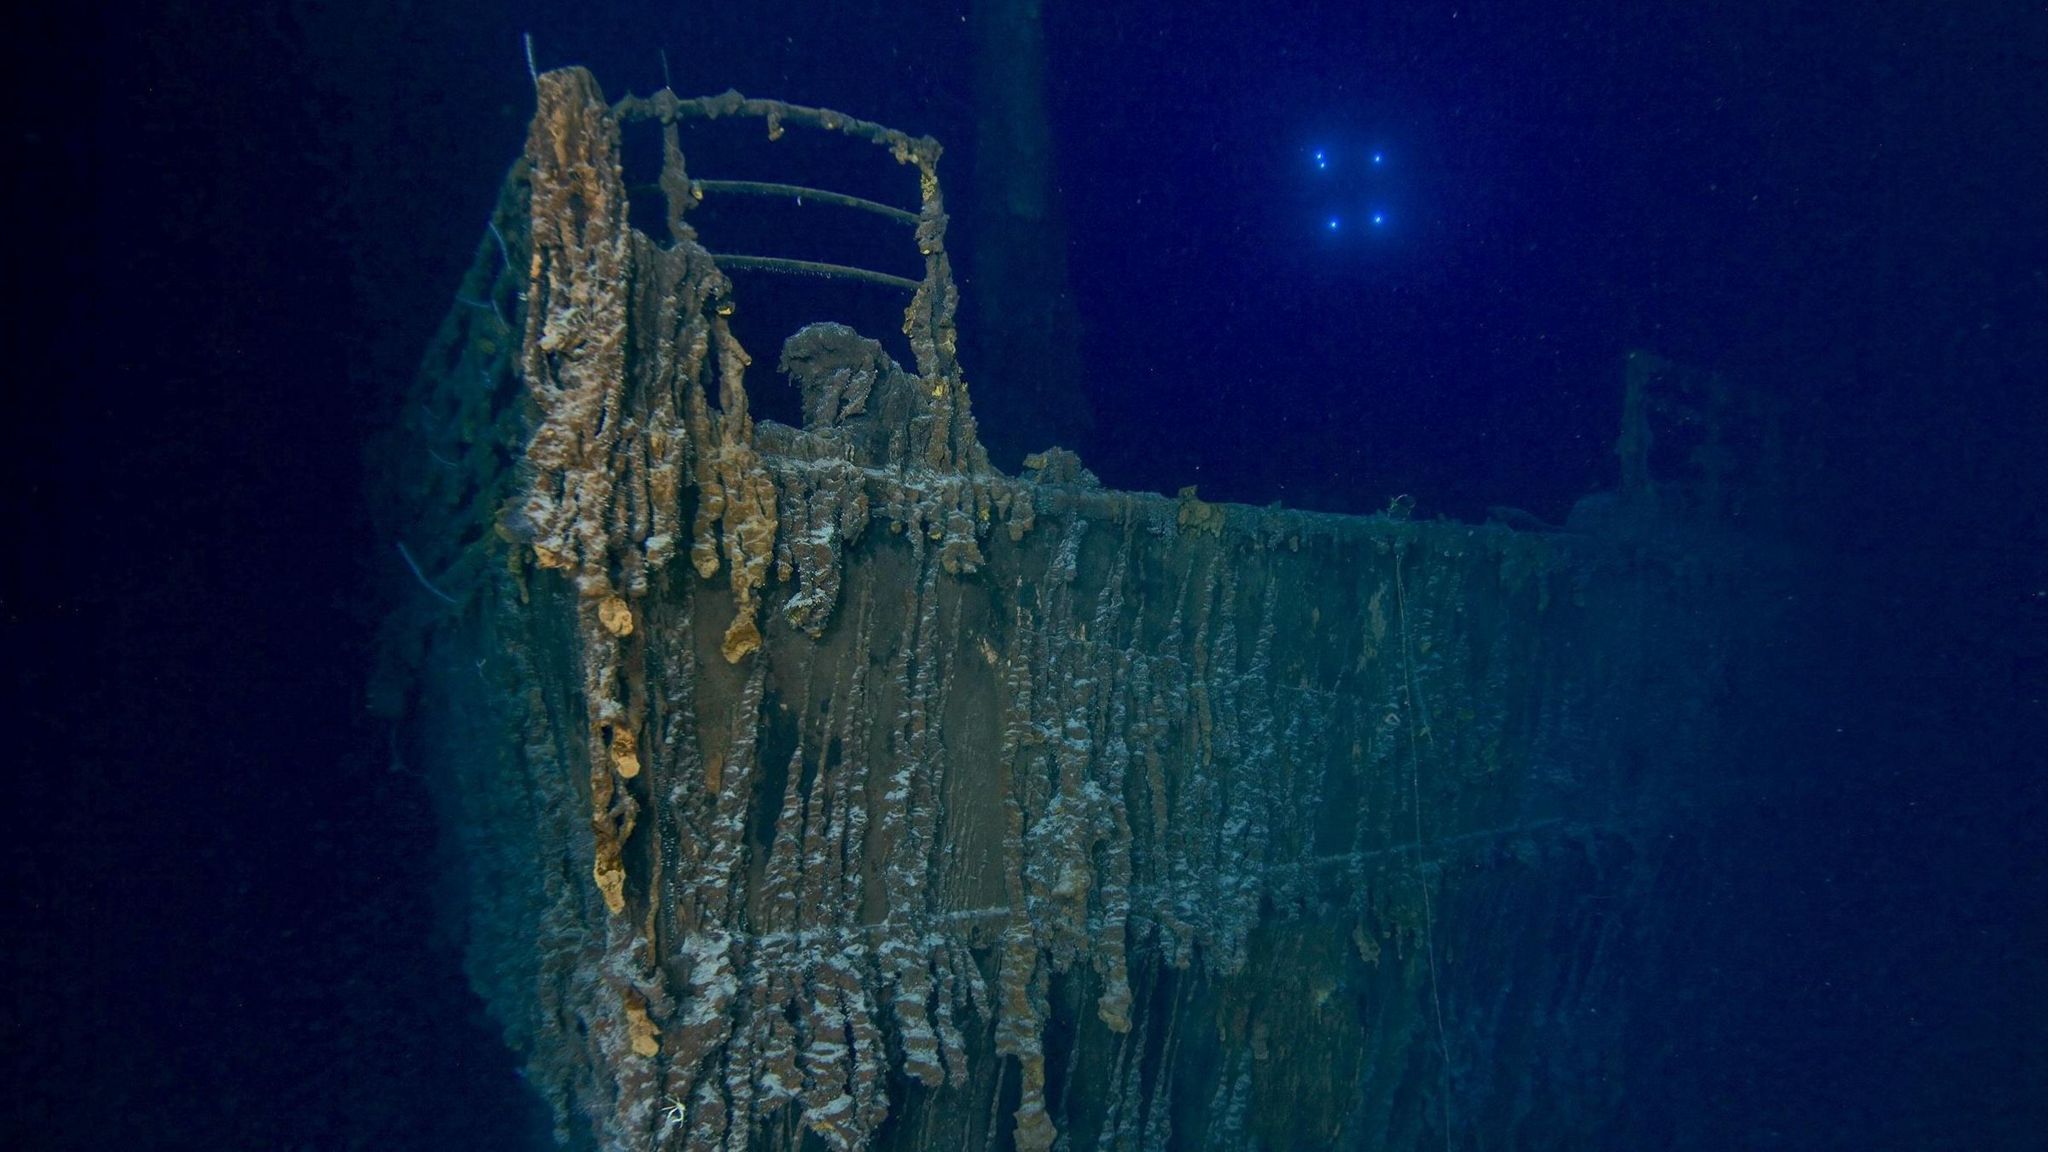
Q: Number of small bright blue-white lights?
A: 5